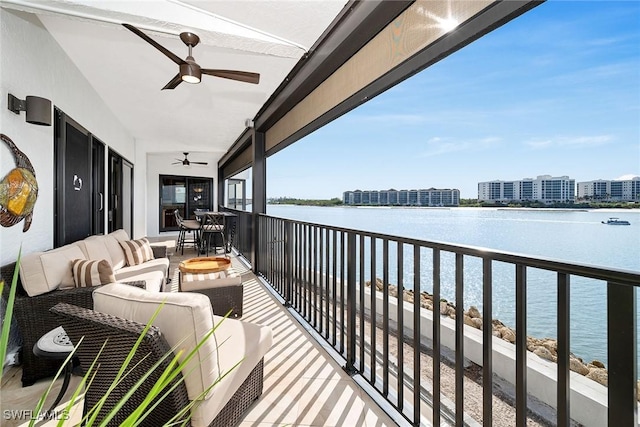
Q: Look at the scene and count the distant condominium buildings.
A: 3